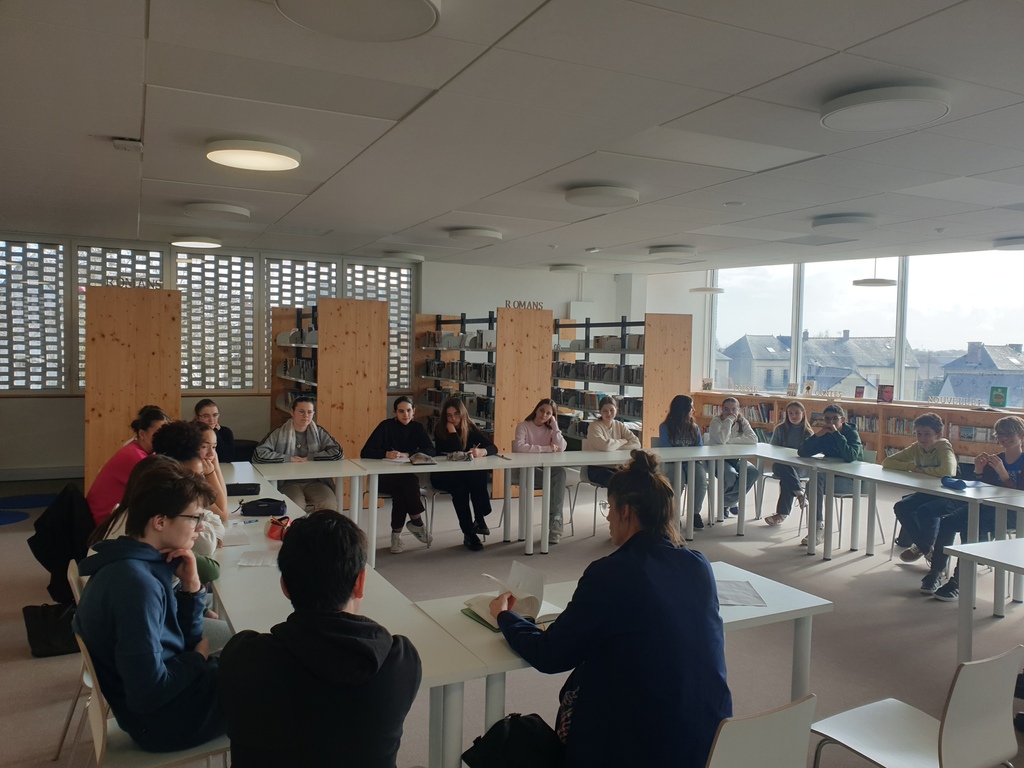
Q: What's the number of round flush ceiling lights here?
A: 12